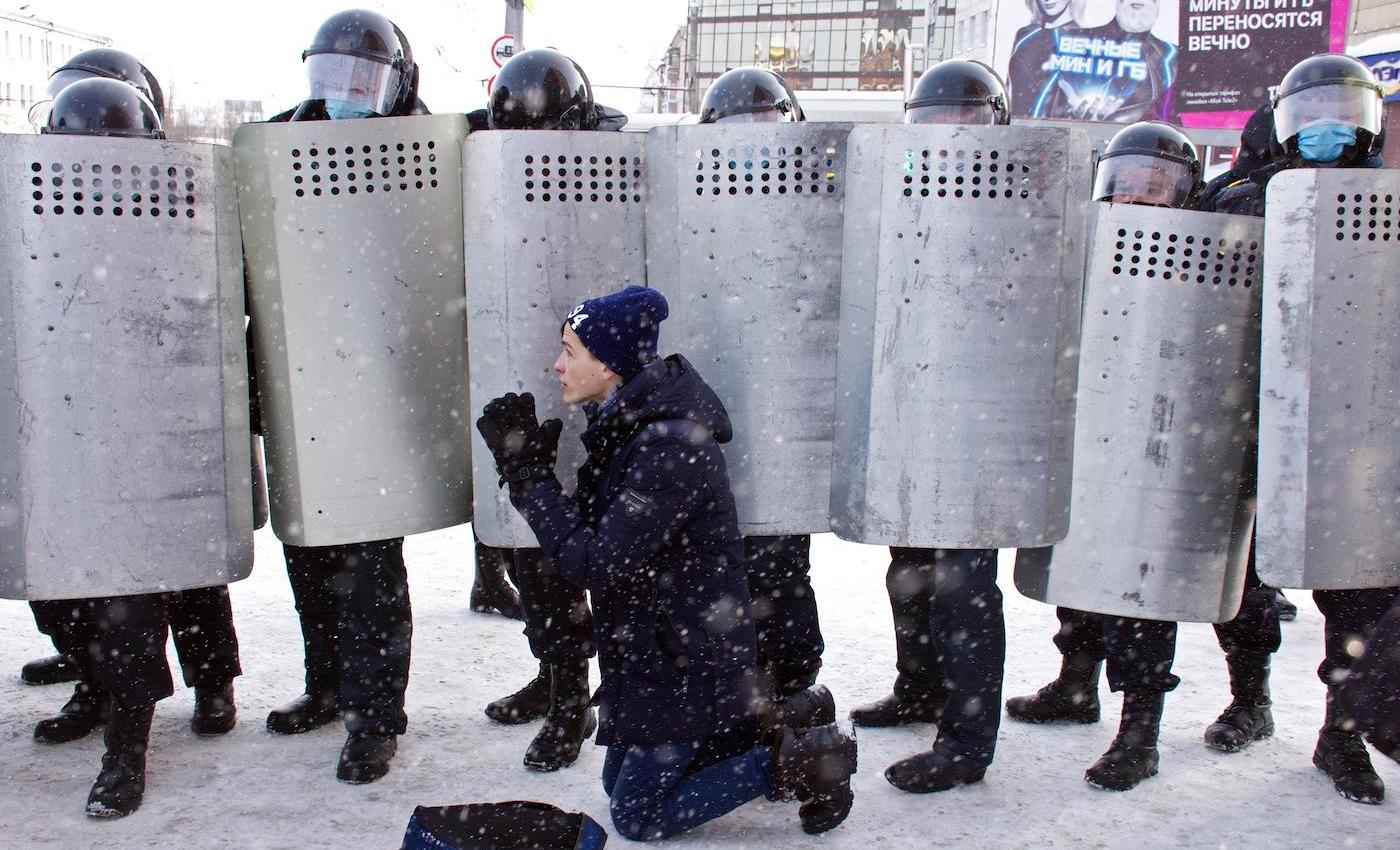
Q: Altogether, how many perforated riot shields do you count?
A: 7